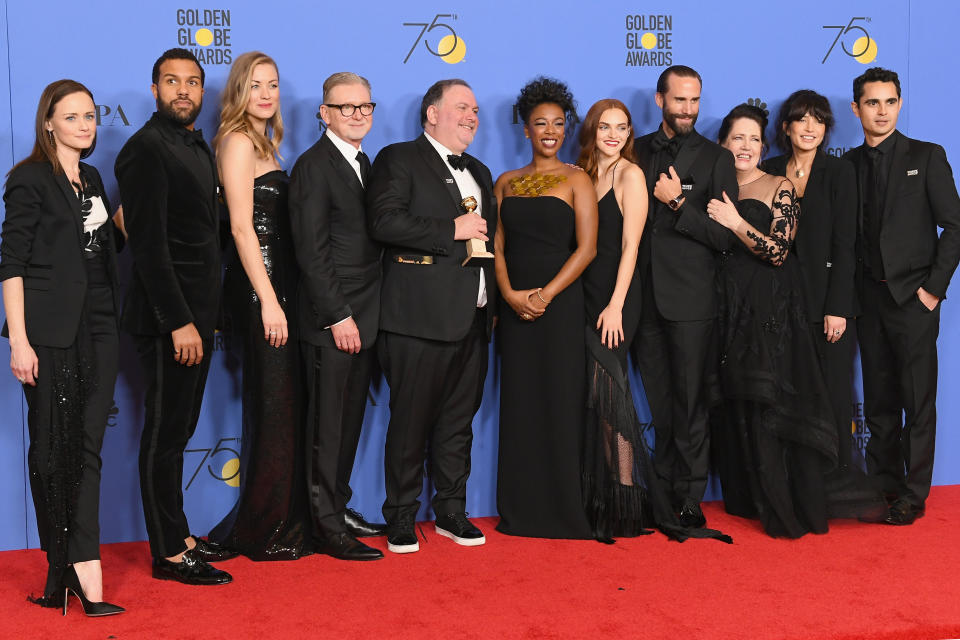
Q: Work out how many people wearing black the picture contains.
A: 11